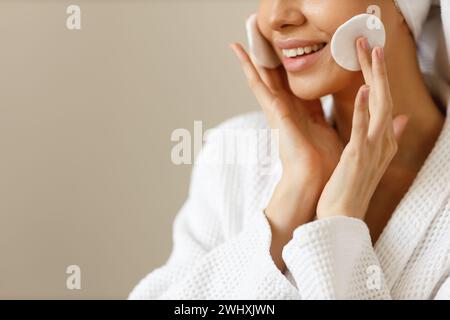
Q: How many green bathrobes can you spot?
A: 0